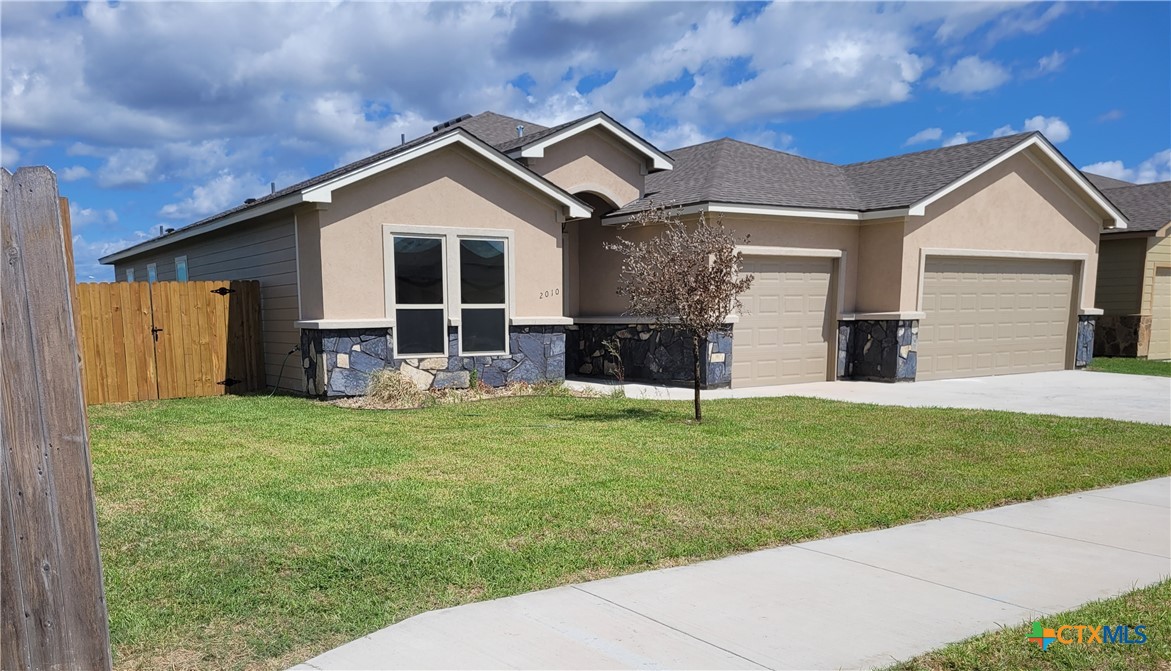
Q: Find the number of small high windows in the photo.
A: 3